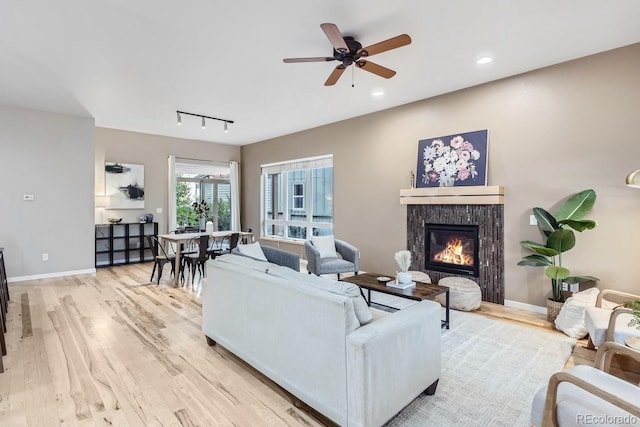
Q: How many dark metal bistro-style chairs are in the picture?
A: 6